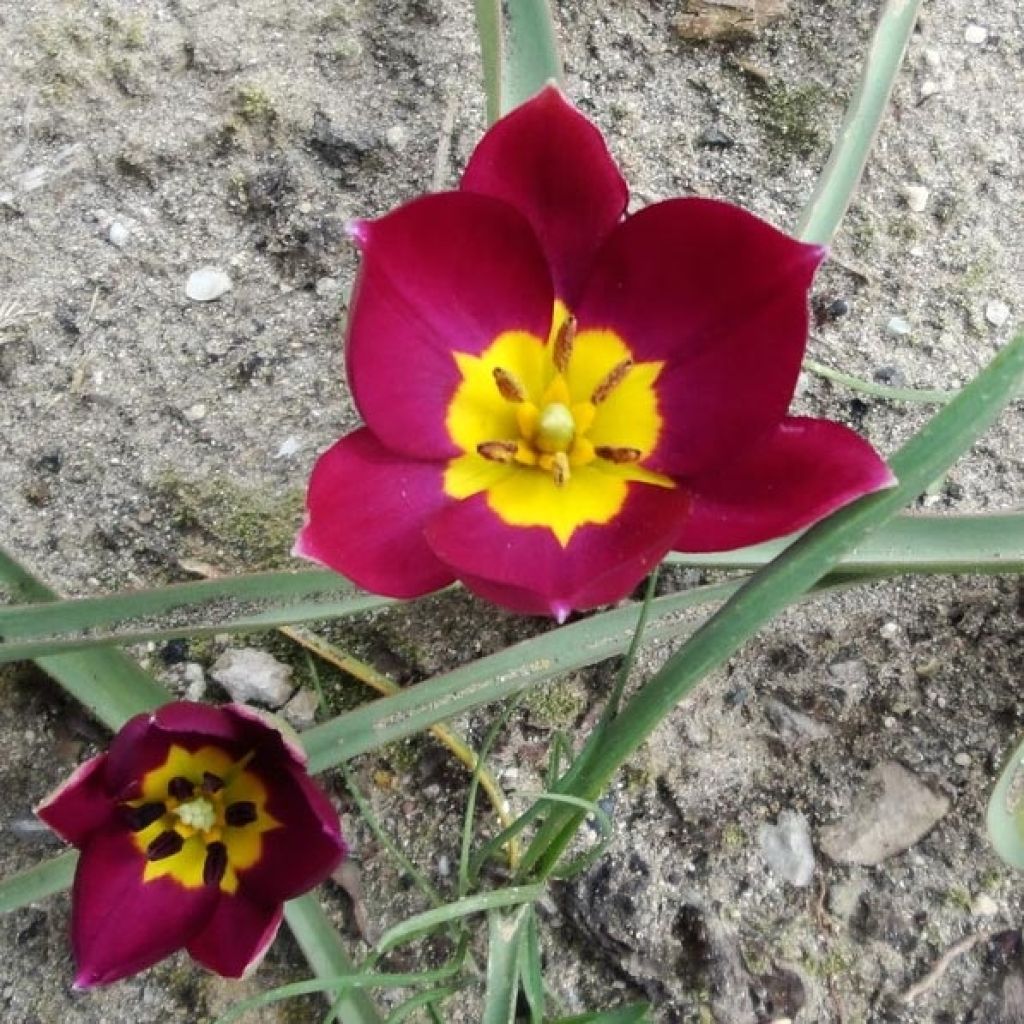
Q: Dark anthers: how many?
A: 6